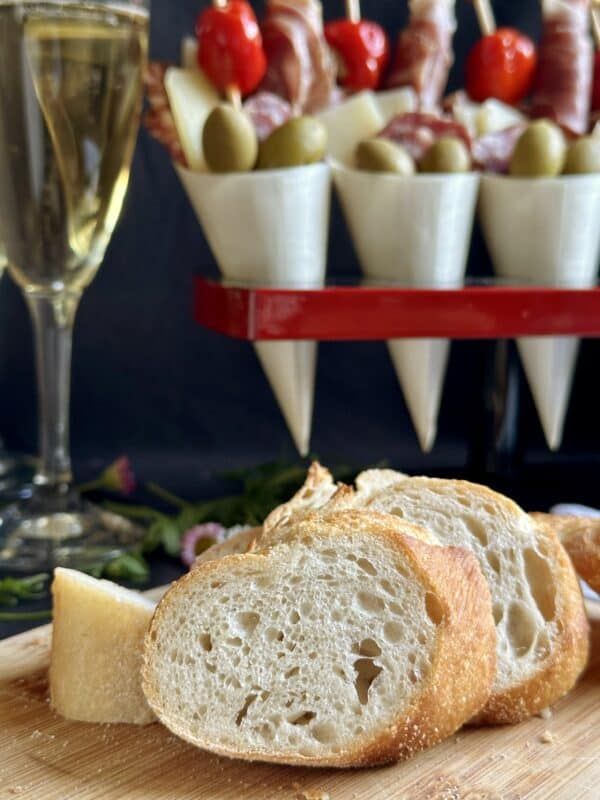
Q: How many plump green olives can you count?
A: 6